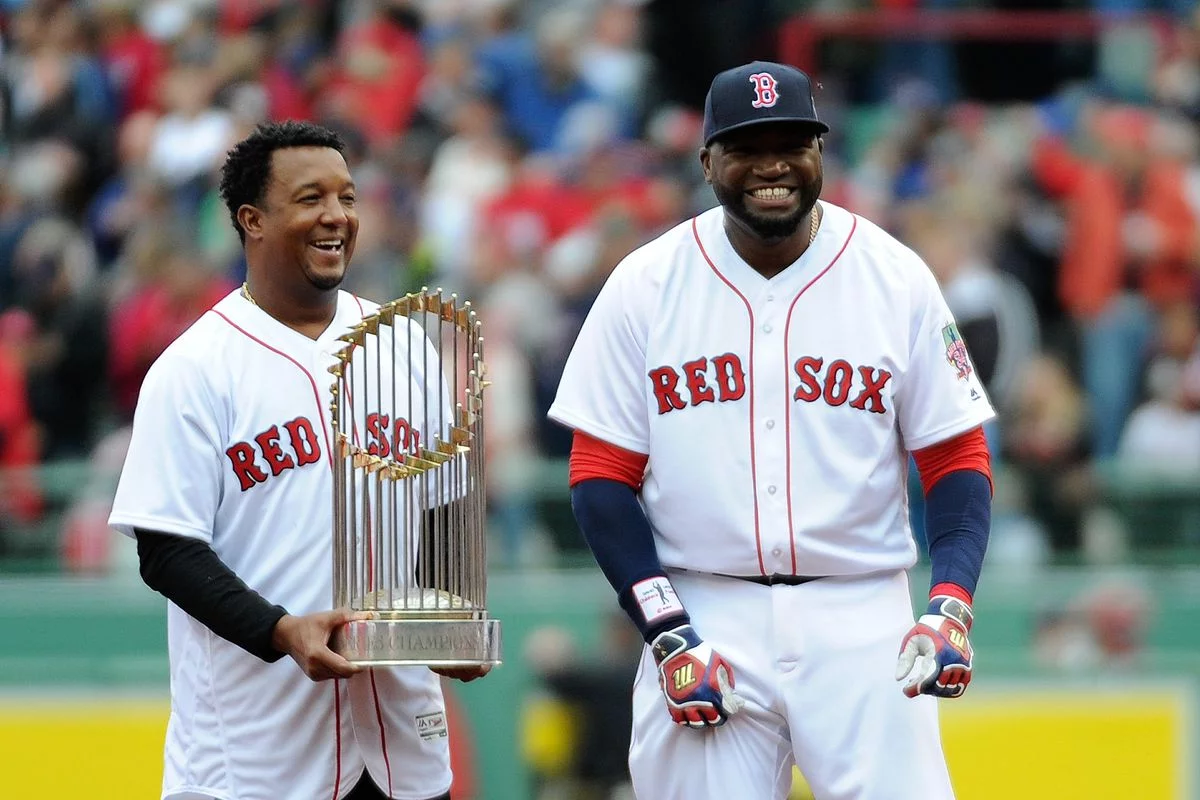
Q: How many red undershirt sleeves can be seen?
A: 2